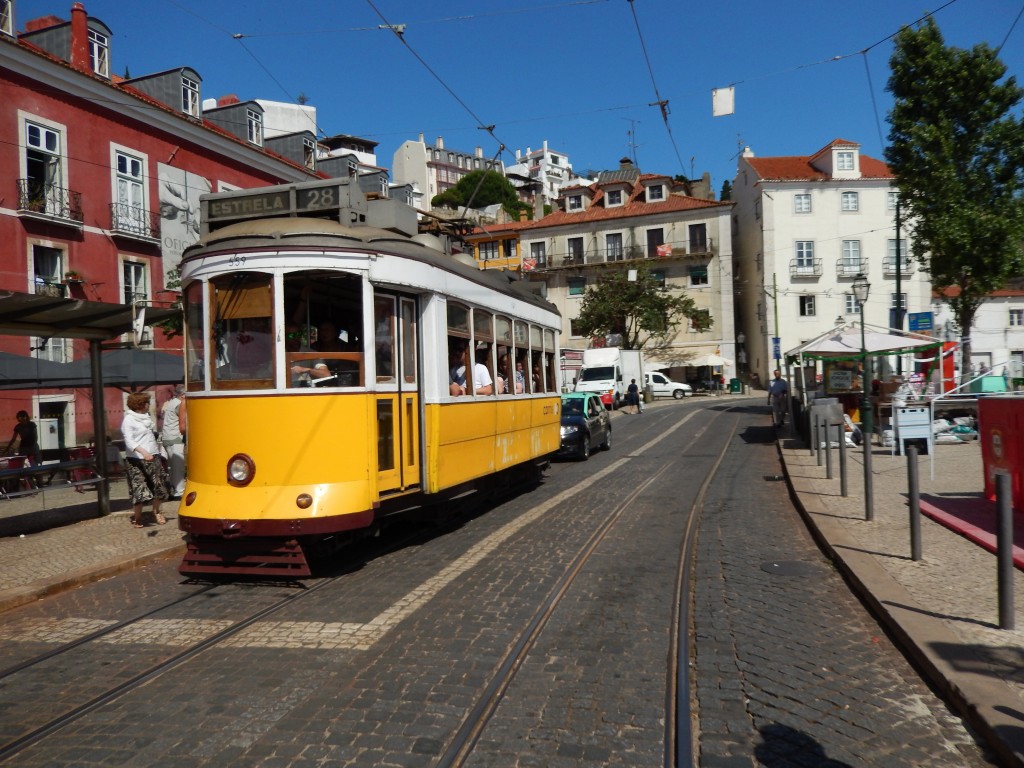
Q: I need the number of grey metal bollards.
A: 6